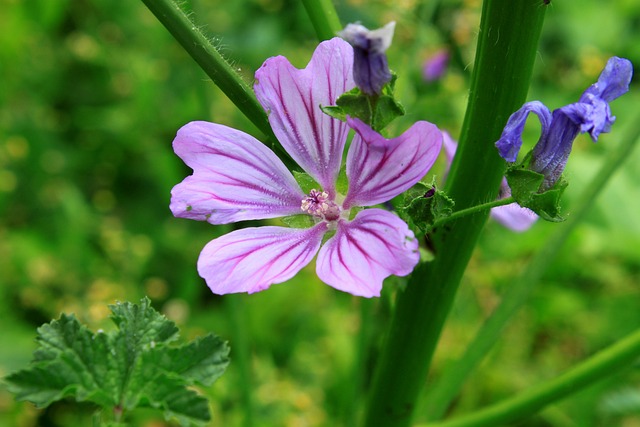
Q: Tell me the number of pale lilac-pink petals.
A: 5